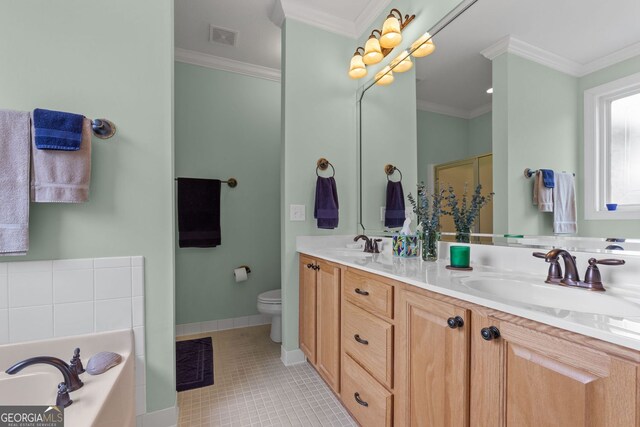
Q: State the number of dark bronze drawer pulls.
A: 3